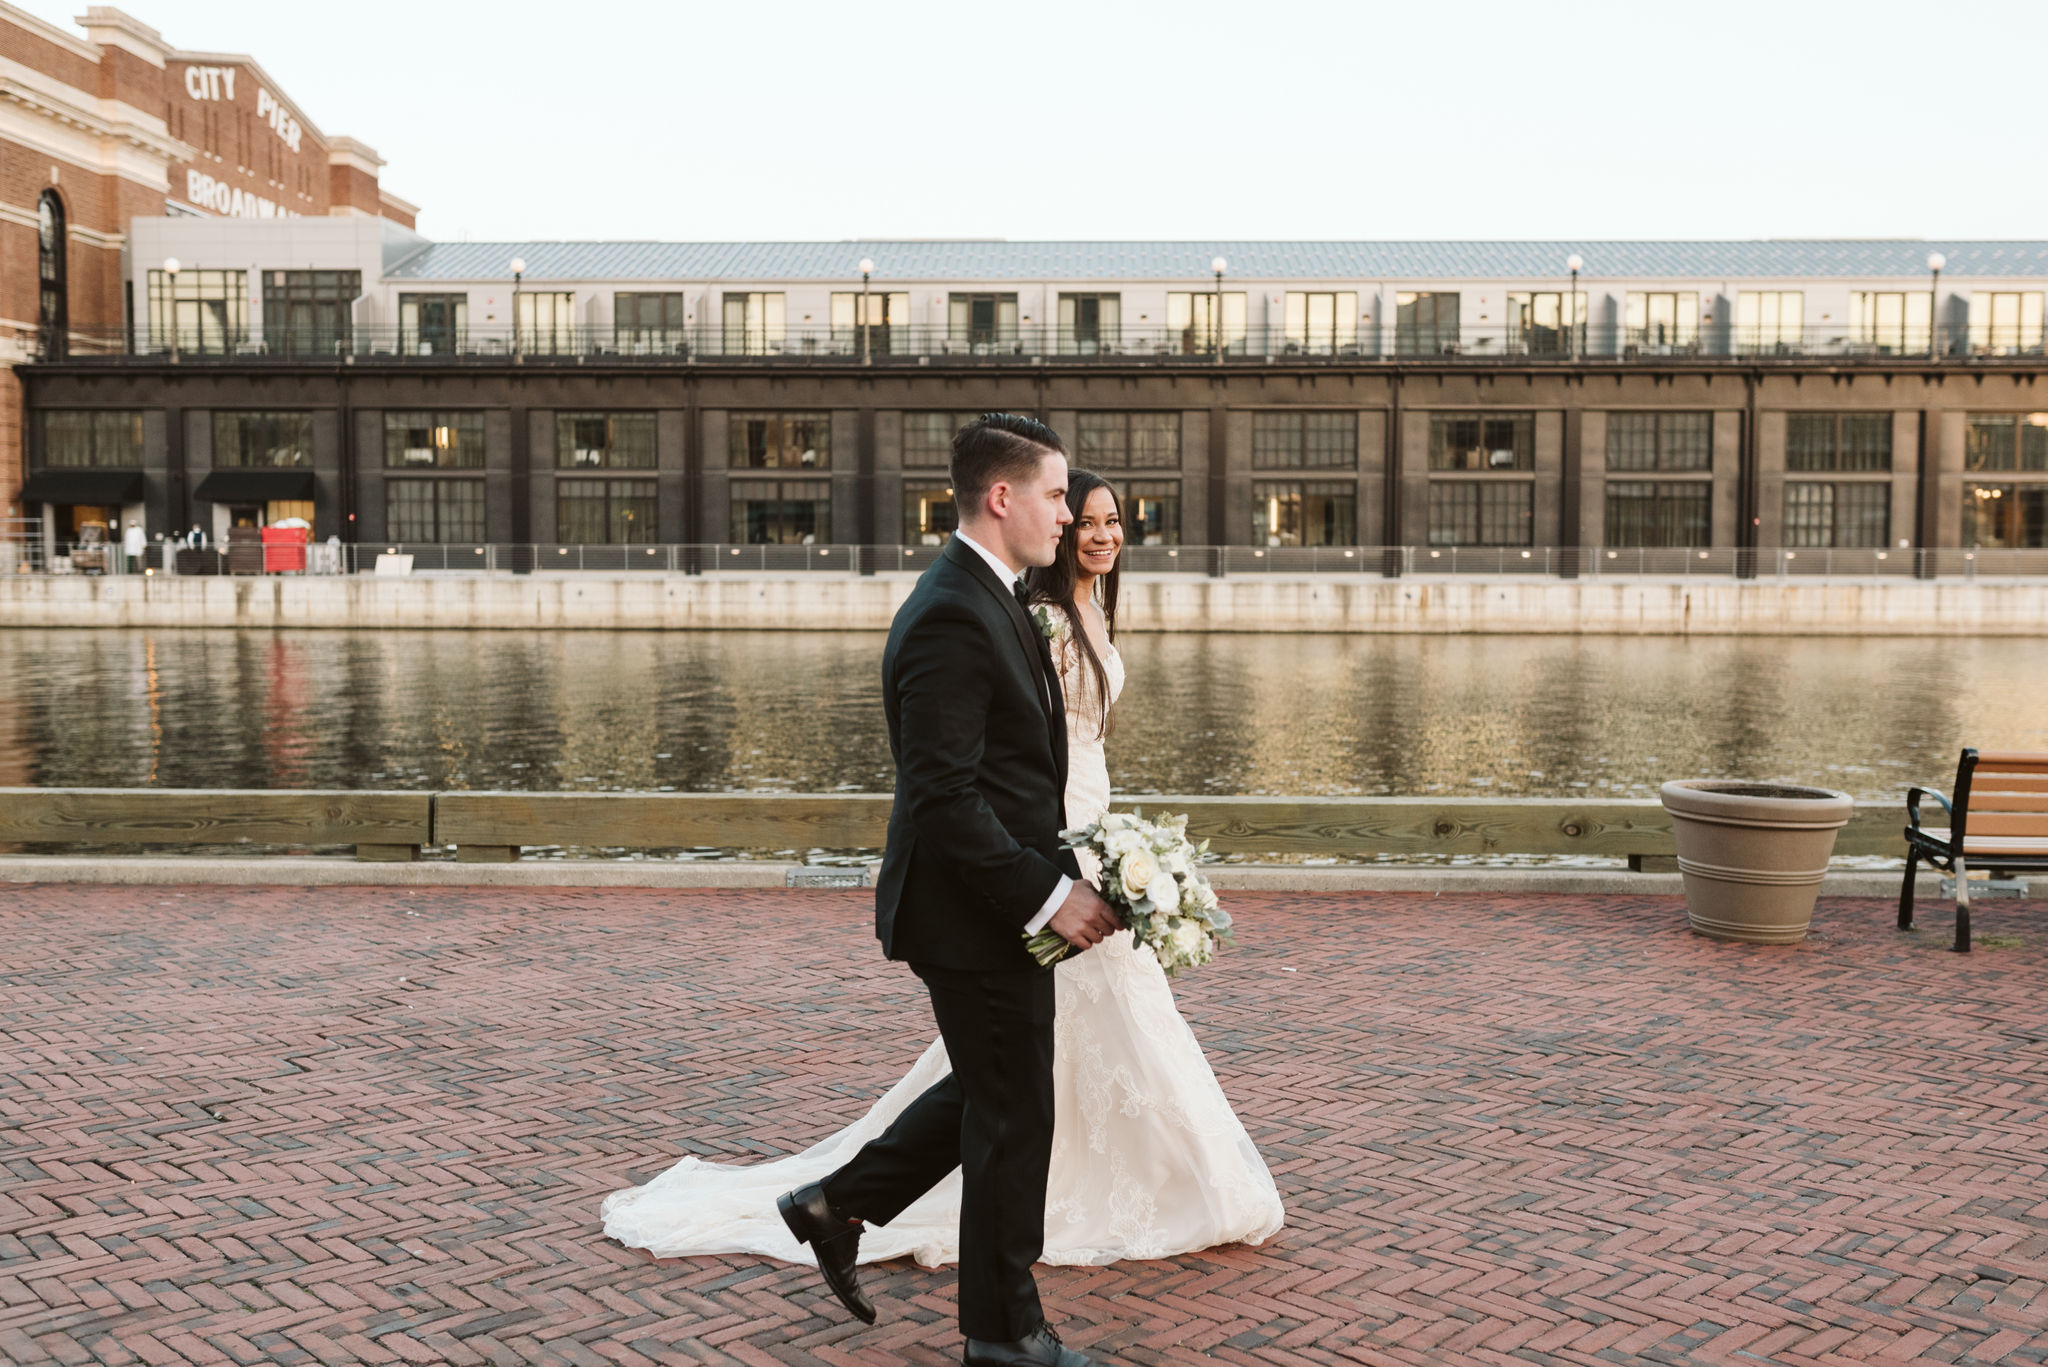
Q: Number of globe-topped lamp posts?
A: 6